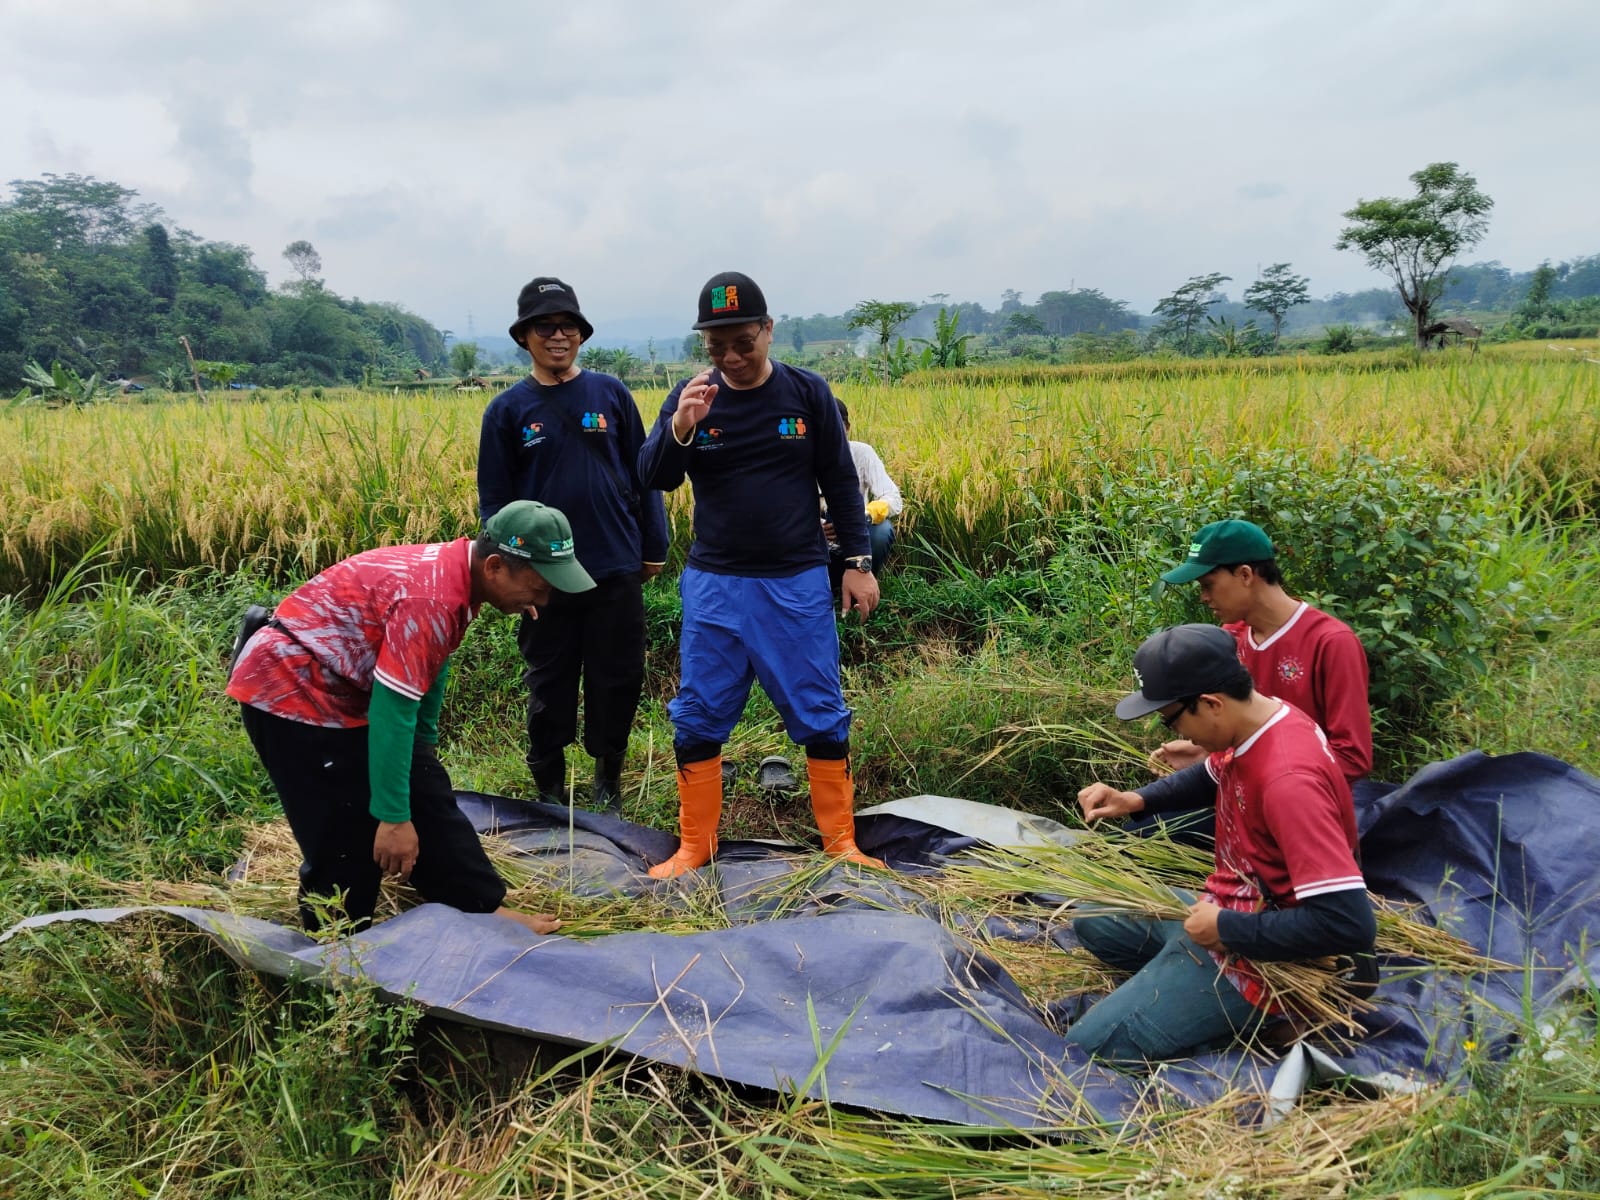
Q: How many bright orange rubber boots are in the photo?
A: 2